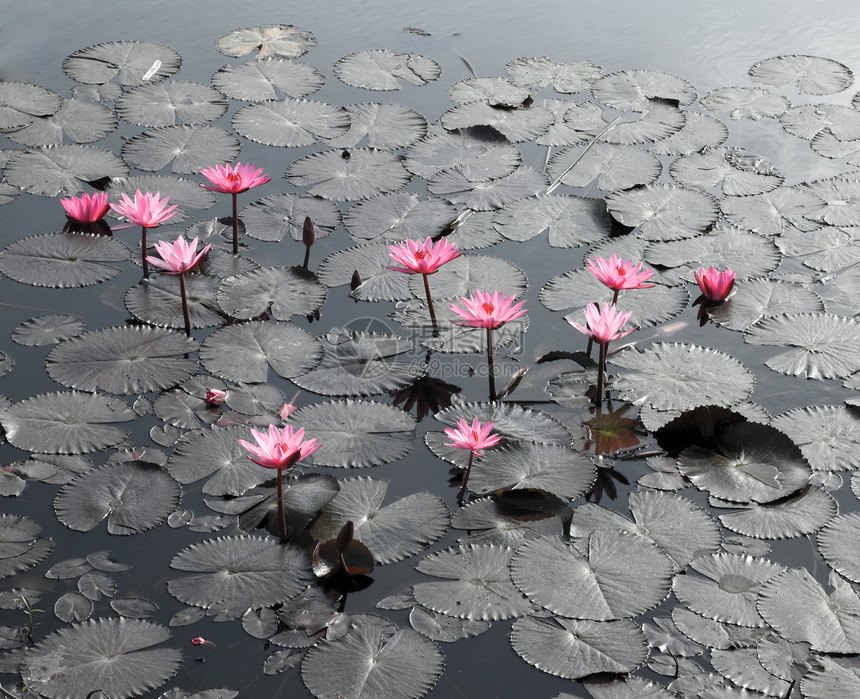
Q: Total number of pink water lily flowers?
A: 11